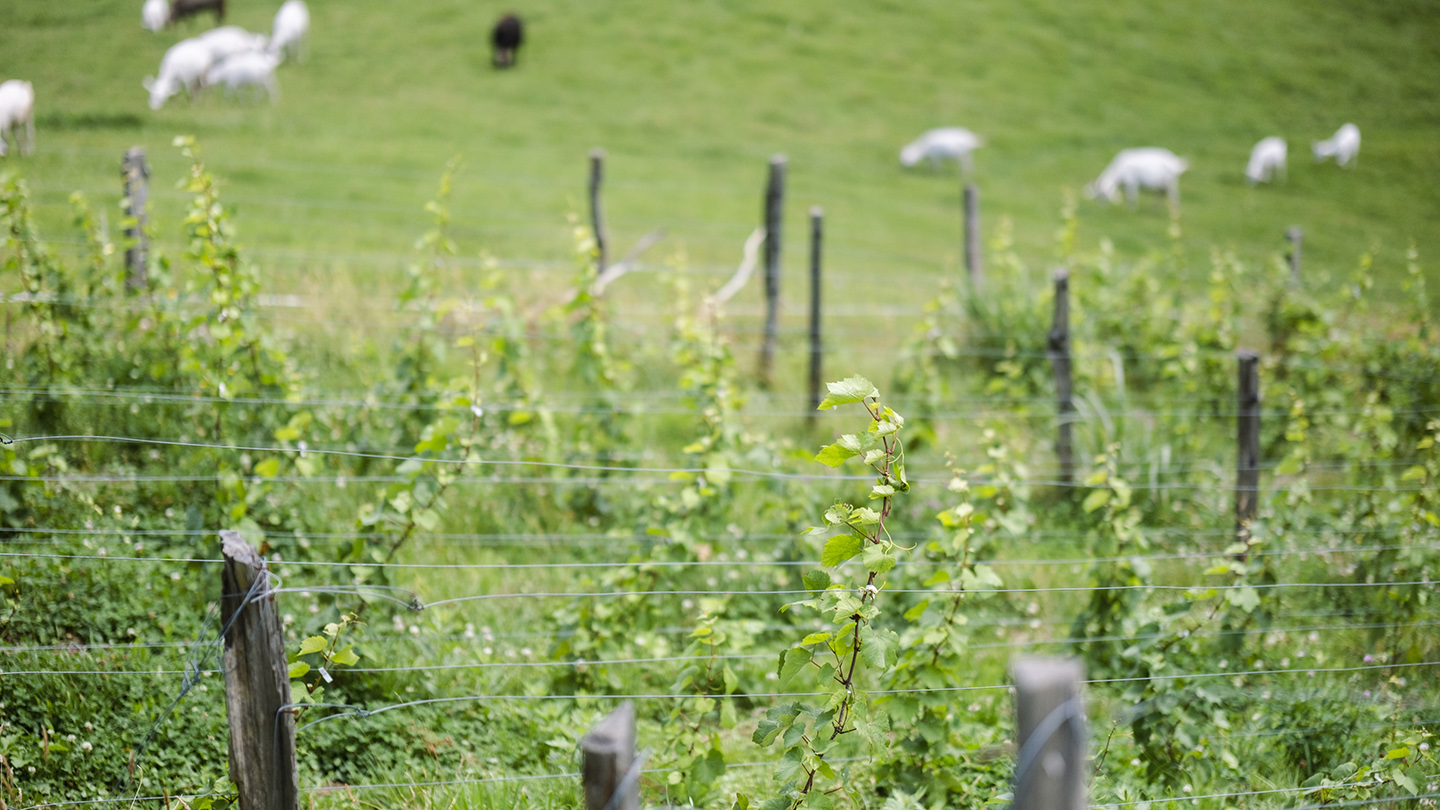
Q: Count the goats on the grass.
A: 12